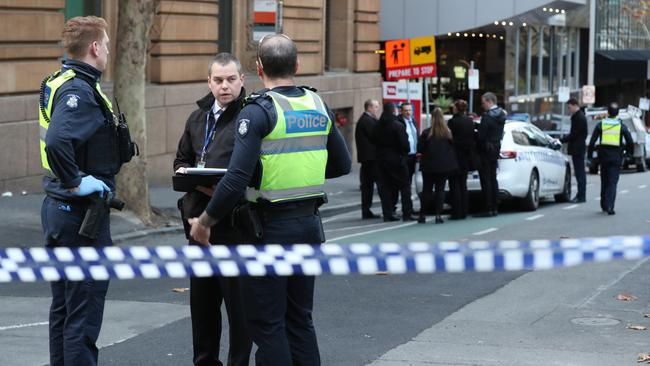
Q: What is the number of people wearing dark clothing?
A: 11